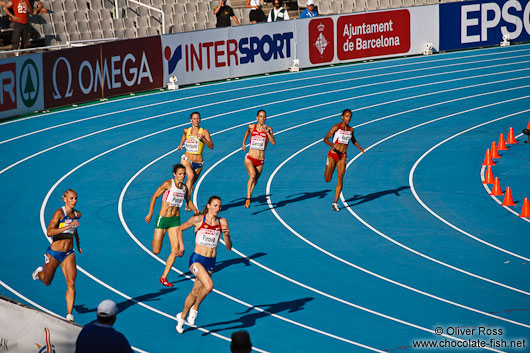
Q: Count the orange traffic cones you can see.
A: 9